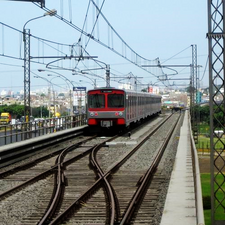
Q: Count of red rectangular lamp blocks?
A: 2